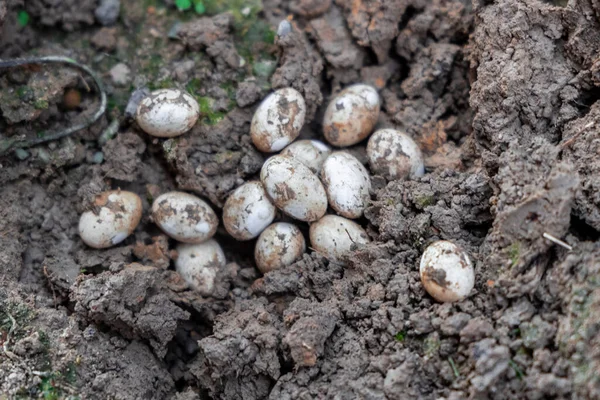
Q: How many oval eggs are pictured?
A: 14